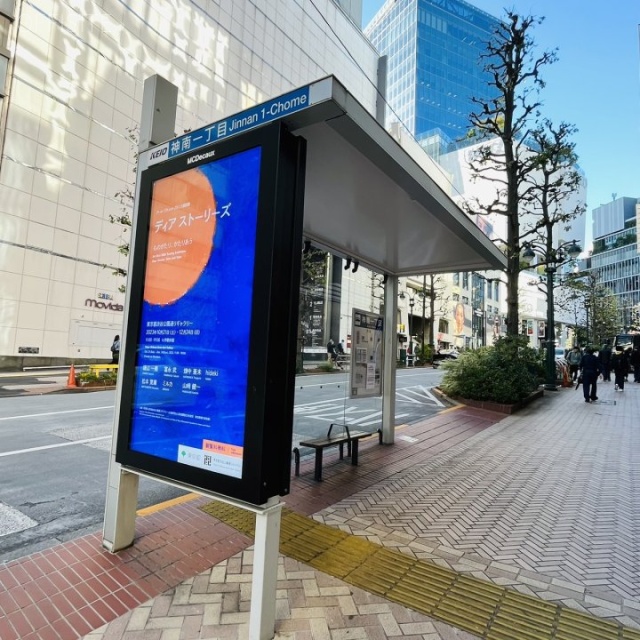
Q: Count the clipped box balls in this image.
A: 0